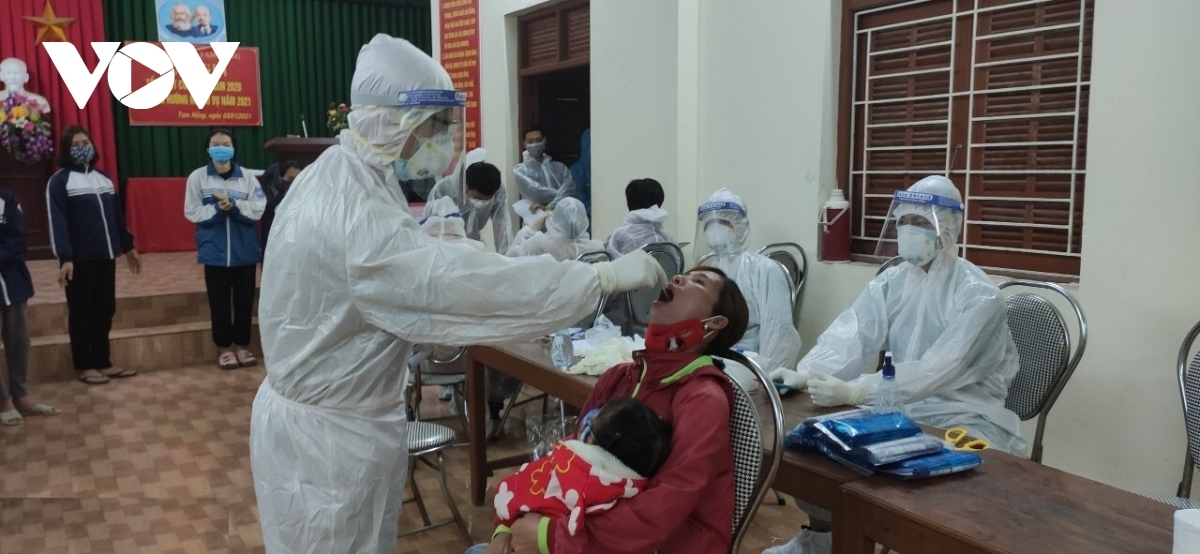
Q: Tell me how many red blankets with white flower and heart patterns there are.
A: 1